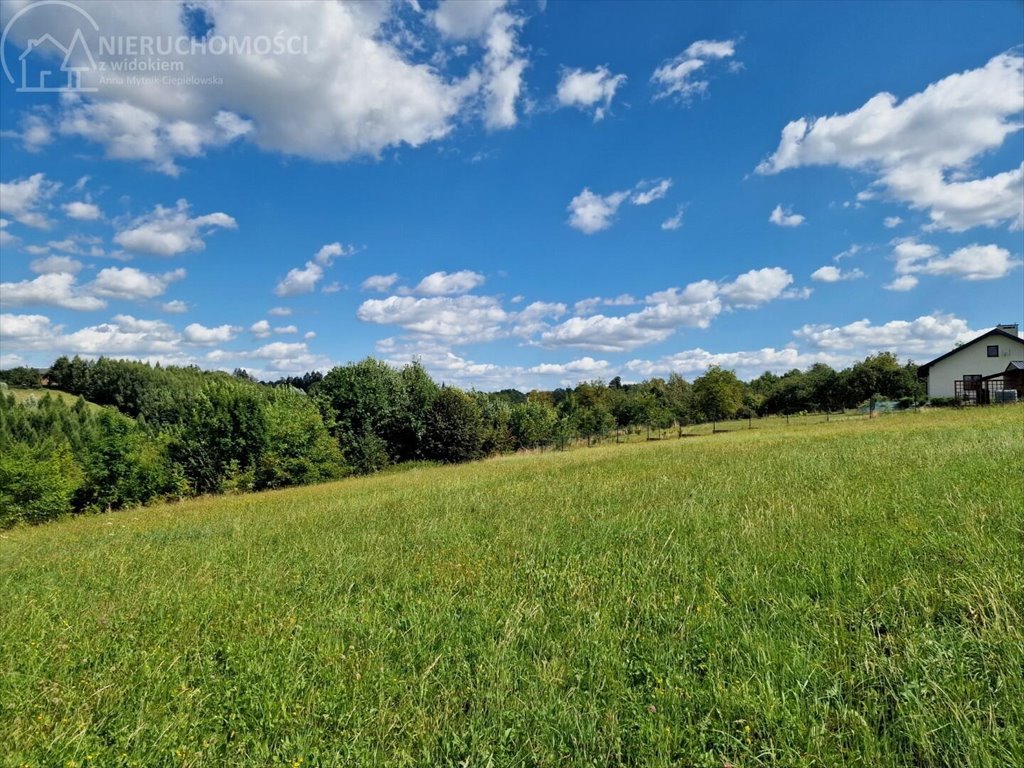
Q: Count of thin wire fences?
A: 1